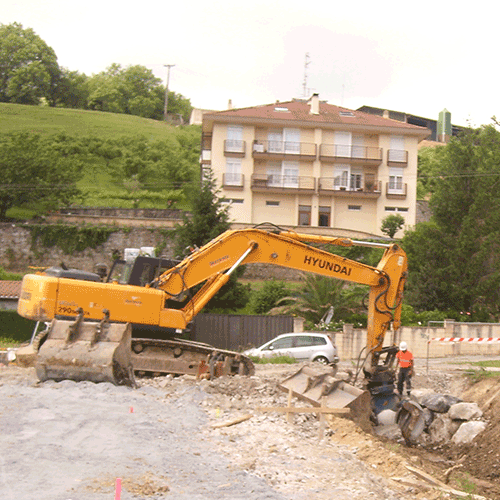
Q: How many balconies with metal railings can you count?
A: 8